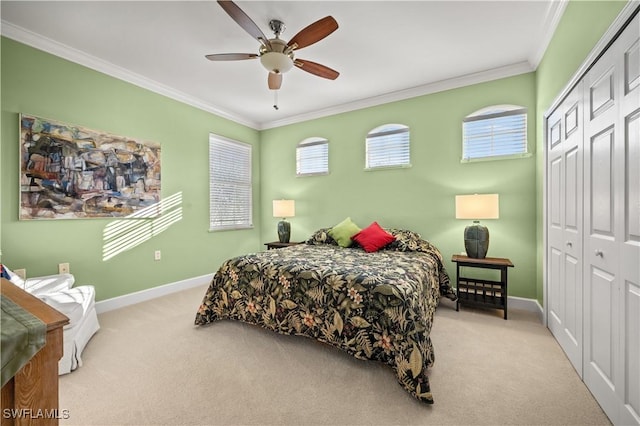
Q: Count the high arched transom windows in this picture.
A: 3